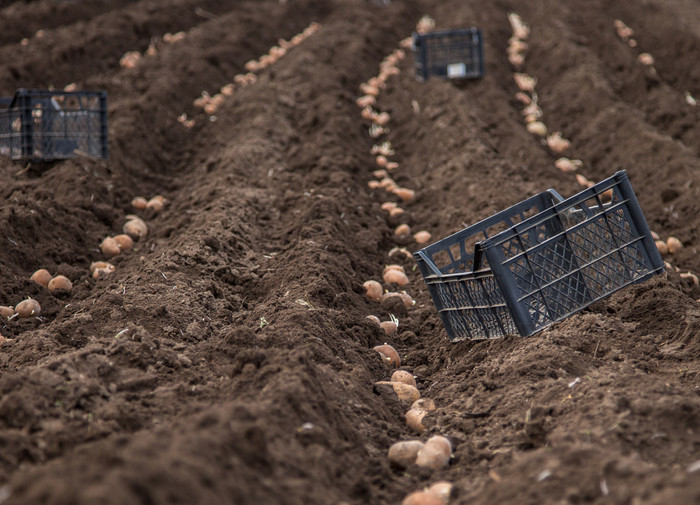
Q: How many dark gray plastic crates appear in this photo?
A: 3